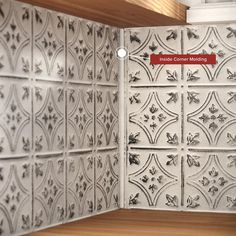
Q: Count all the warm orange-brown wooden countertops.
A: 1